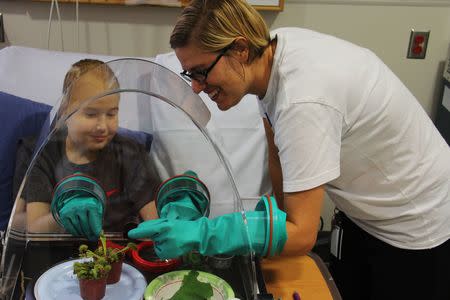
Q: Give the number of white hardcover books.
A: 0